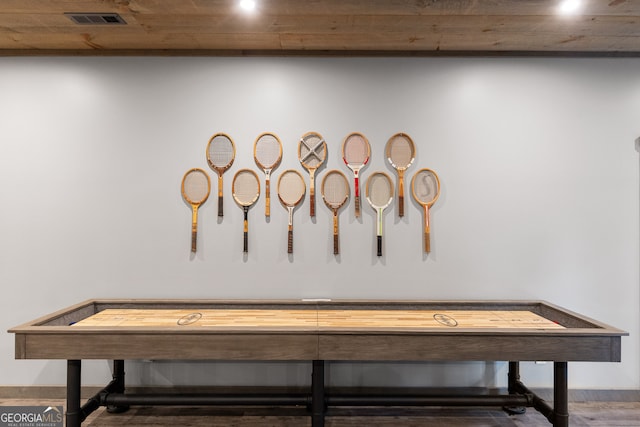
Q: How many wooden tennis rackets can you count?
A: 11